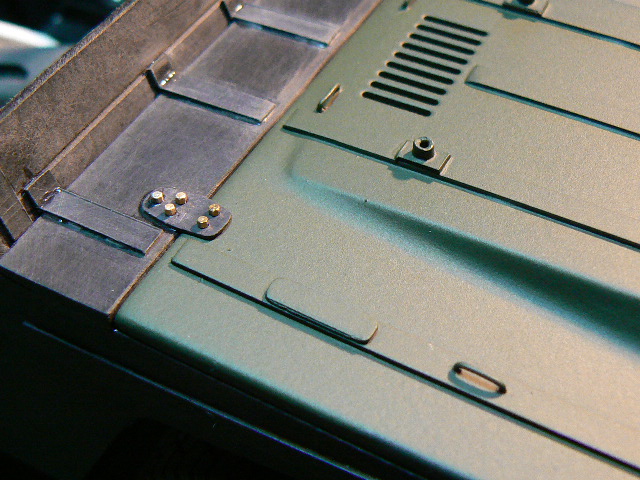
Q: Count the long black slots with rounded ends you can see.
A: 9